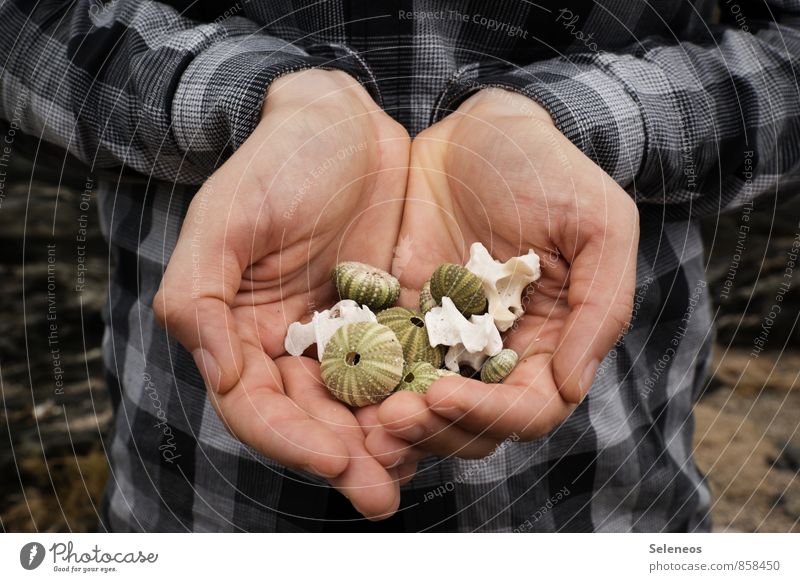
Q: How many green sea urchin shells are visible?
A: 7